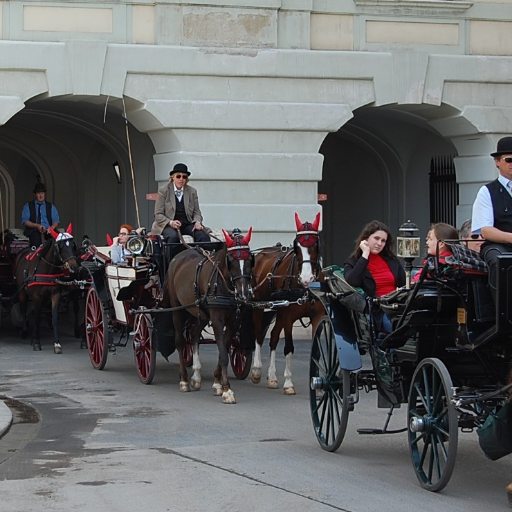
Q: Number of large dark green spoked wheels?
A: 2